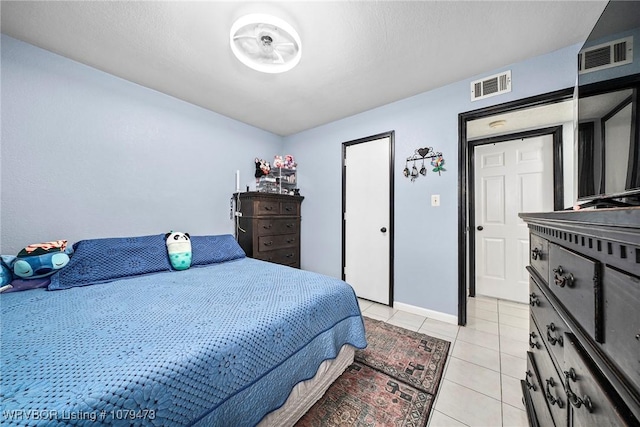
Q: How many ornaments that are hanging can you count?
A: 4